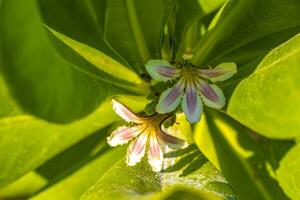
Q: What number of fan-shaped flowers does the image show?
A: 2